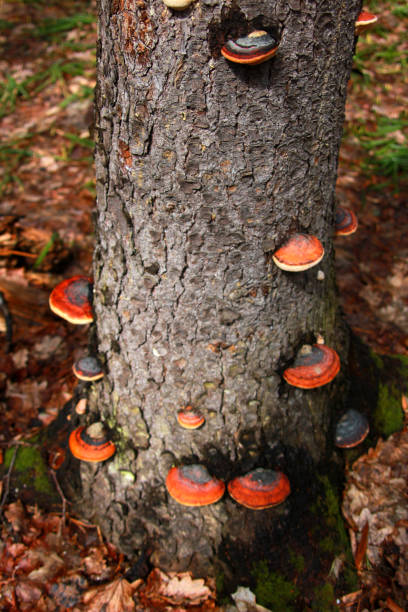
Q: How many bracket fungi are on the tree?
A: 13